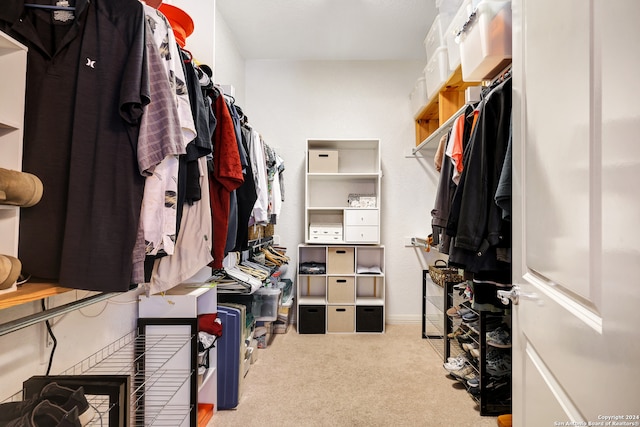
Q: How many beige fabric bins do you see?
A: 4